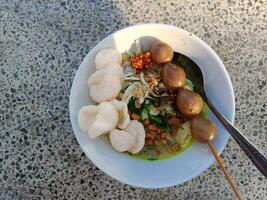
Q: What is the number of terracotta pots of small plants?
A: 0